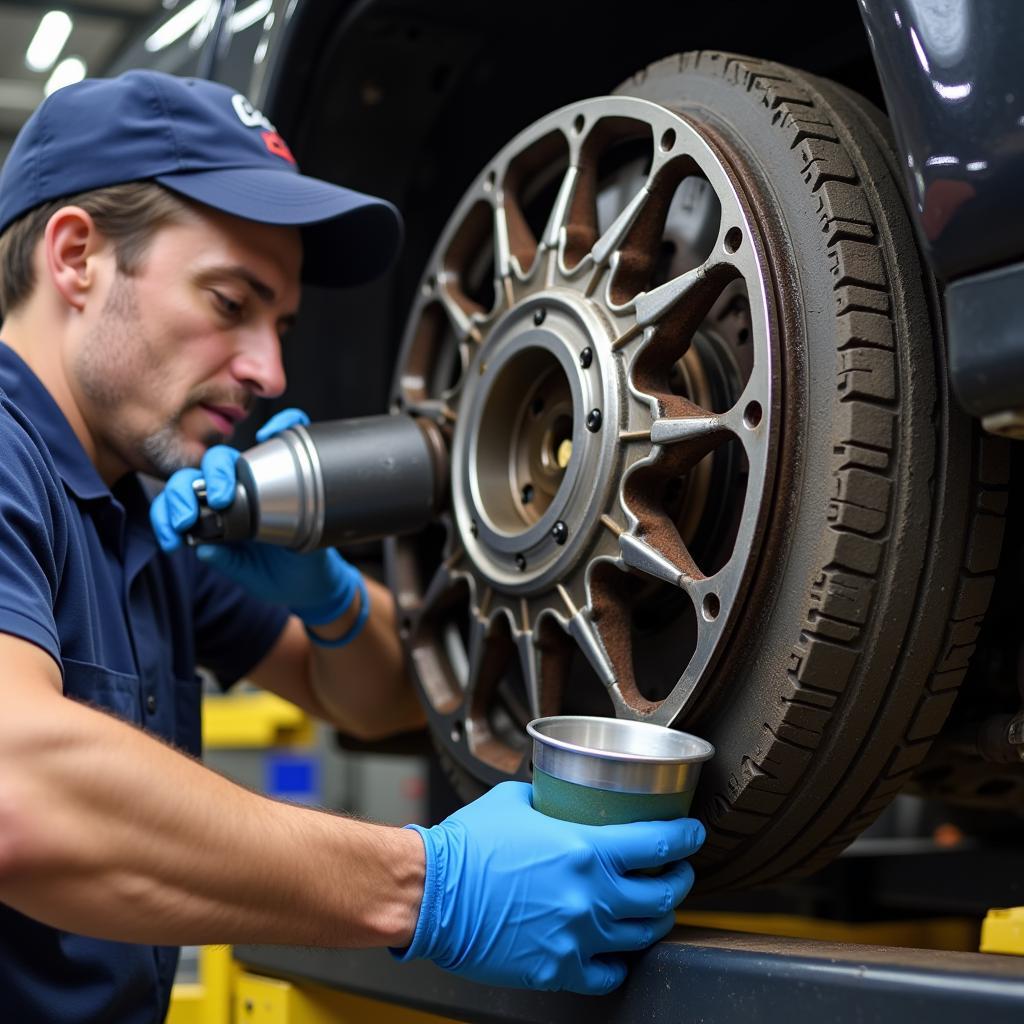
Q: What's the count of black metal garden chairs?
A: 0